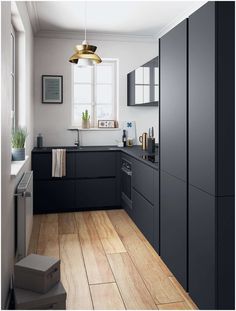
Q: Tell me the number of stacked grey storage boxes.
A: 2